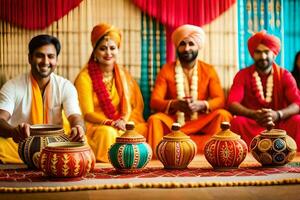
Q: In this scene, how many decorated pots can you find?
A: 6